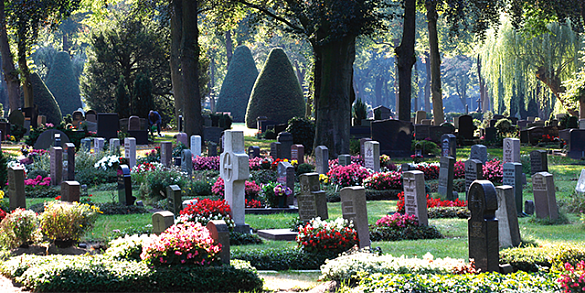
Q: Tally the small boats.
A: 0